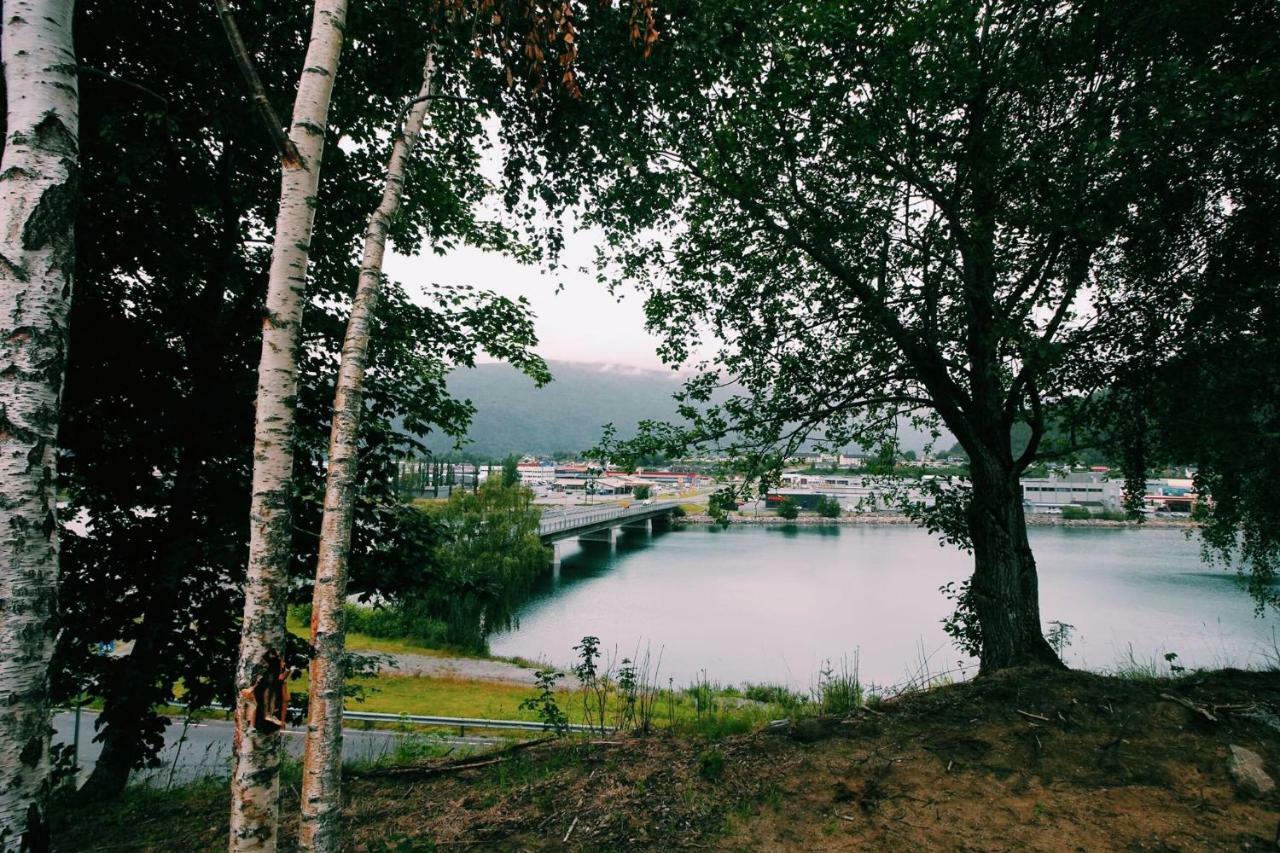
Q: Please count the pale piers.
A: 3